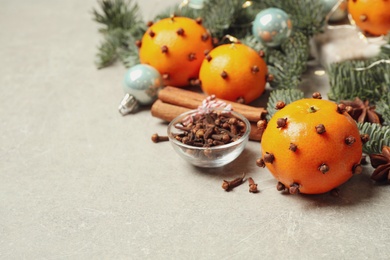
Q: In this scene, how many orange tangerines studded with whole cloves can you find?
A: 4